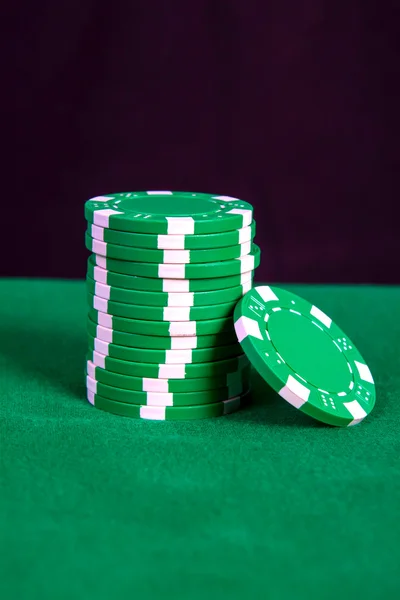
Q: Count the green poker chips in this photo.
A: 15